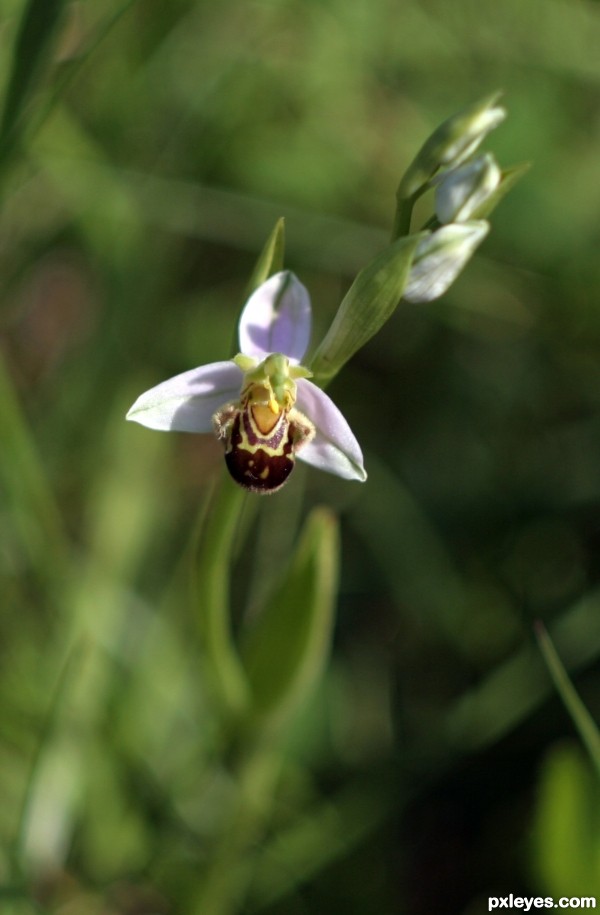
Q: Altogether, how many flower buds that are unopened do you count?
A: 3